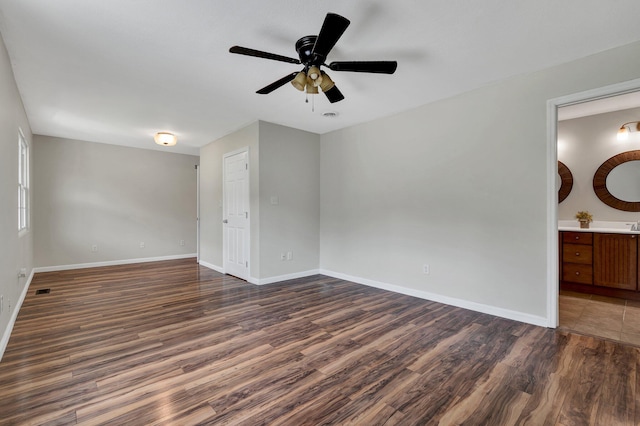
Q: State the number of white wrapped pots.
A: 0